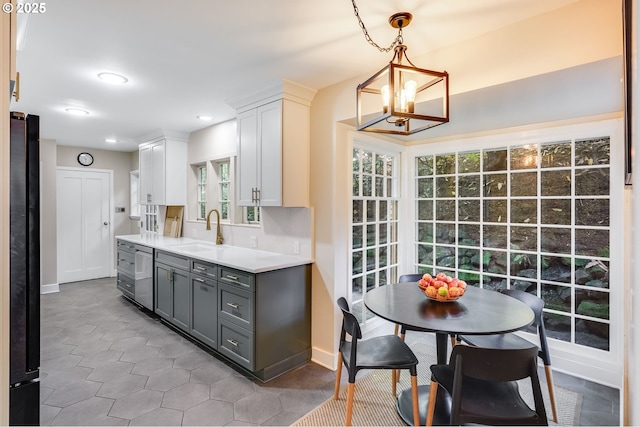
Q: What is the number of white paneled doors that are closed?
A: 1